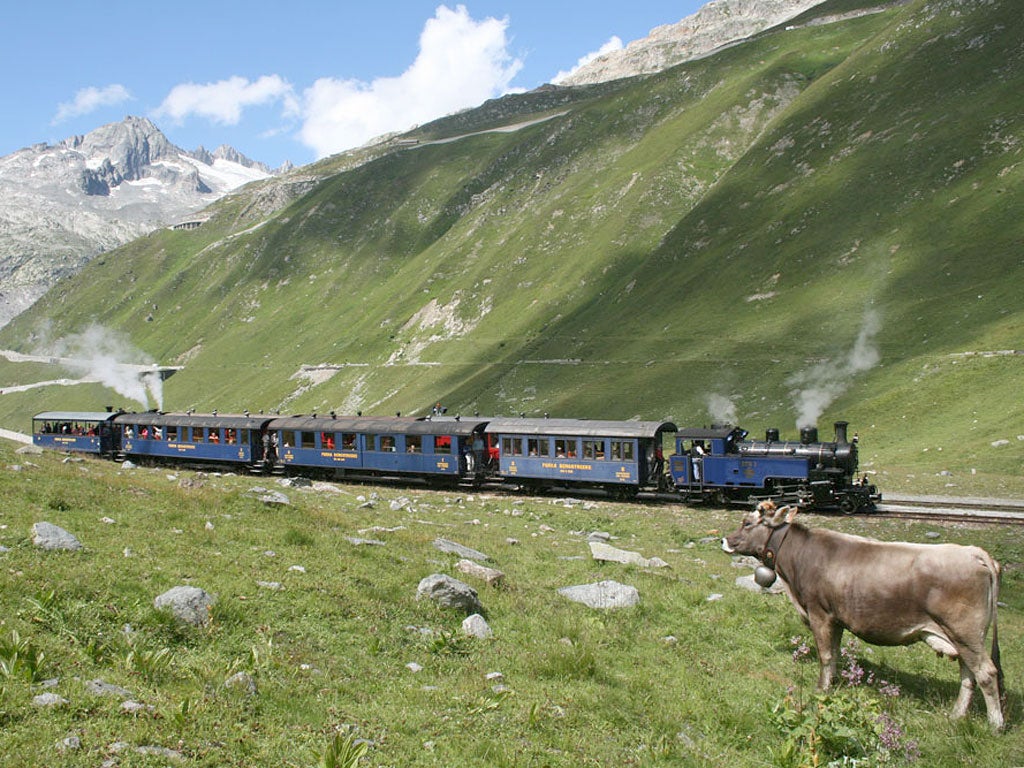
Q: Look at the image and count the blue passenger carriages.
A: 4